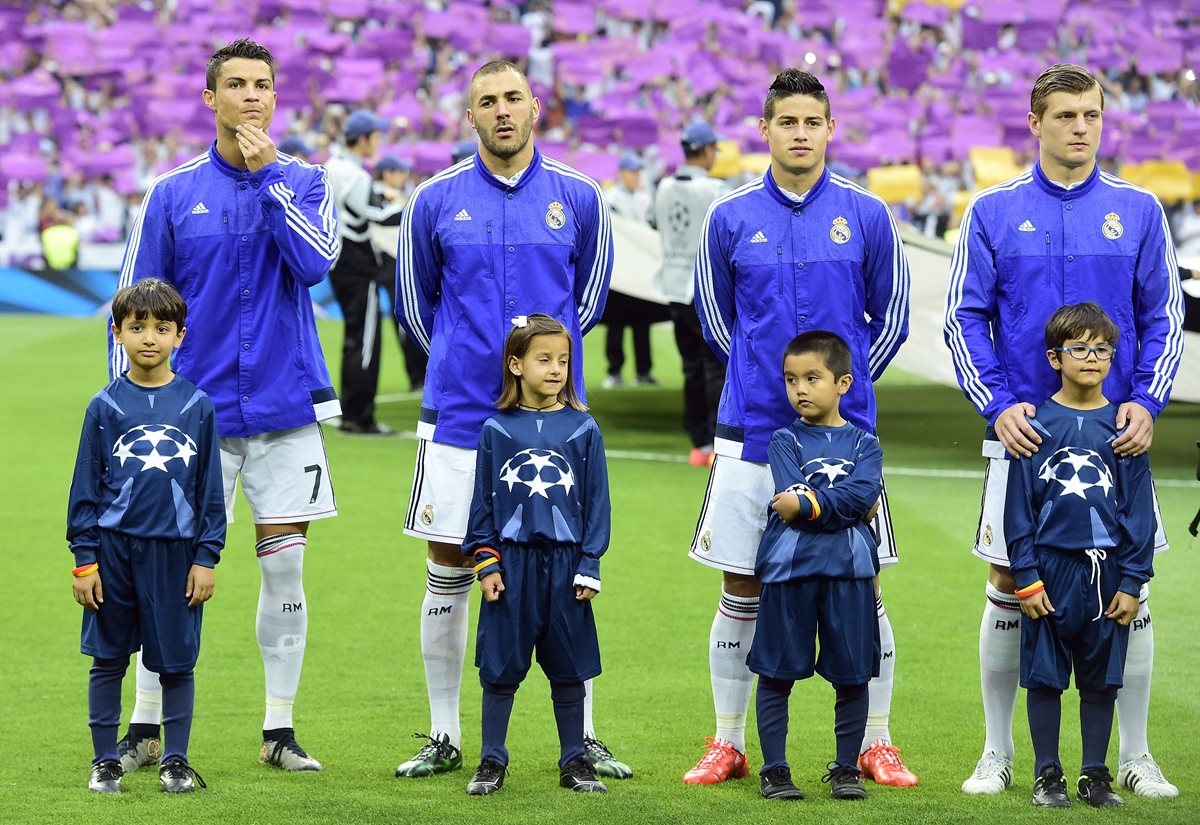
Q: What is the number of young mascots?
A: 4